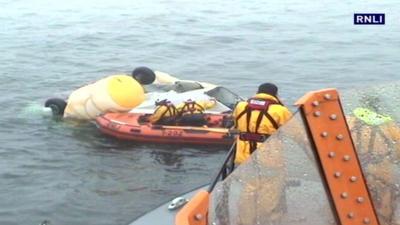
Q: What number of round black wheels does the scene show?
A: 2